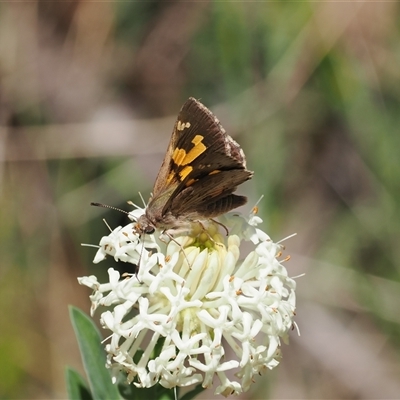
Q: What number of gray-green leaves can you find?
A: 2